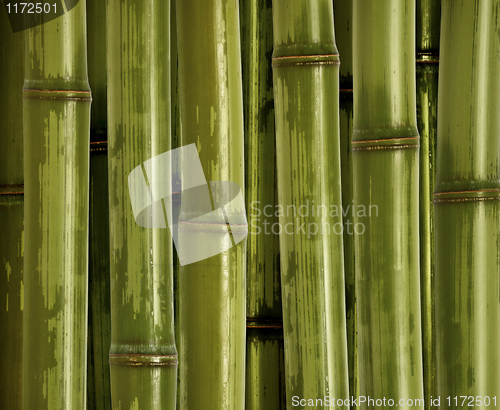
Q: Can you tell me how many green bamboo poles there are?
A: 12